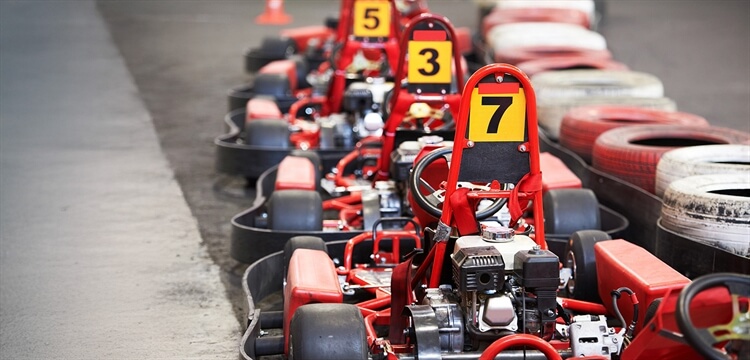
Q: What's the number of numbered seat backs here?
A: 3